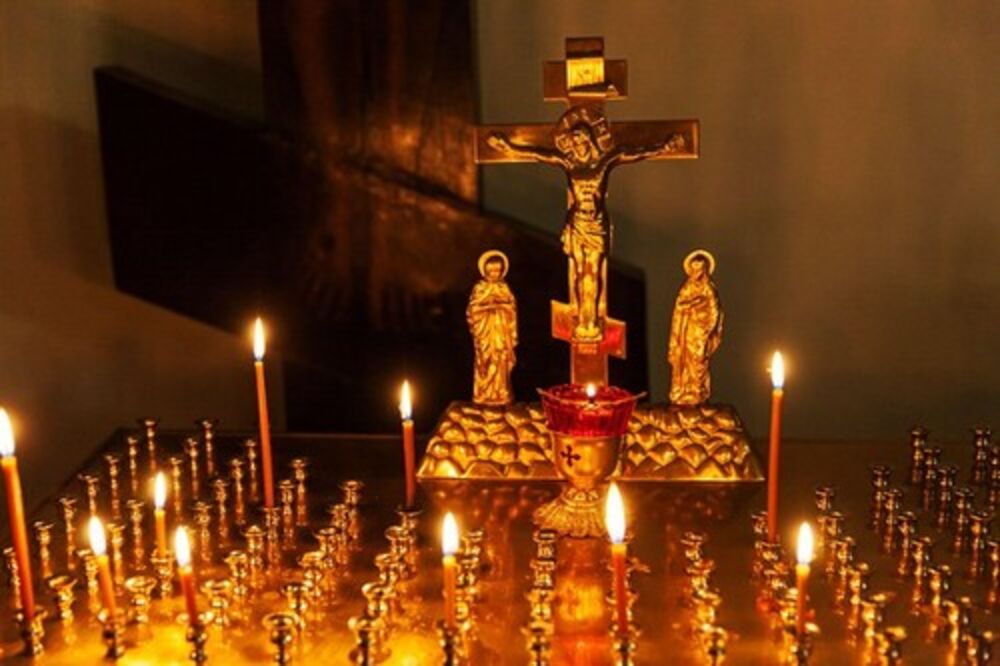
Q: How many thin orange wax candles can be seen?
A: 10